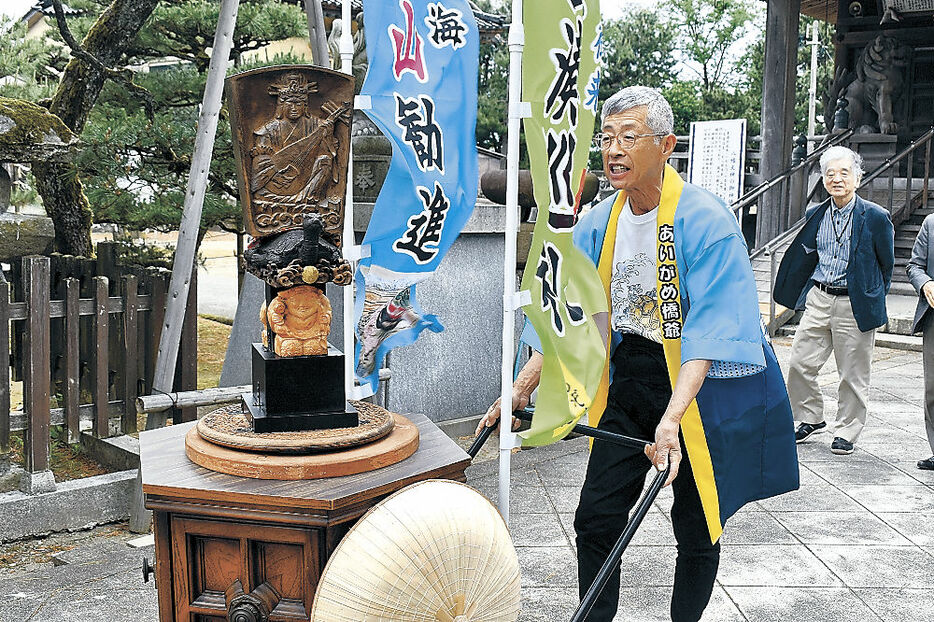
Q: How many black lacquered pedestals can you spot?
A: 1